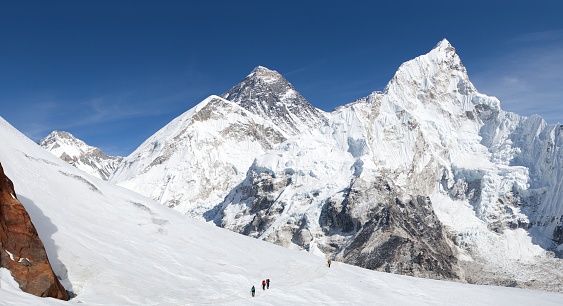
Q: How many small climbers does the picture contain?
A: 4